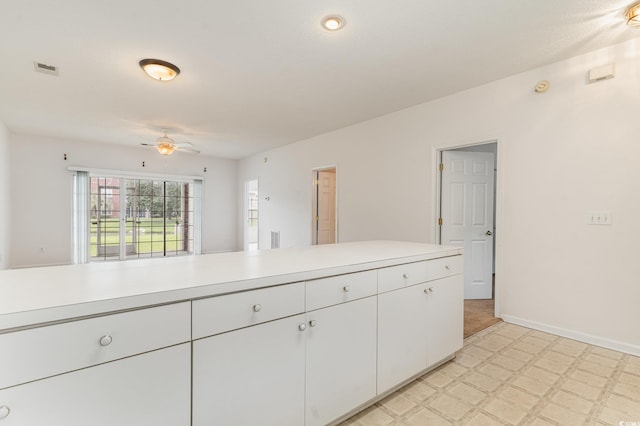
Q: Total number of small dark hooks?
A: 3